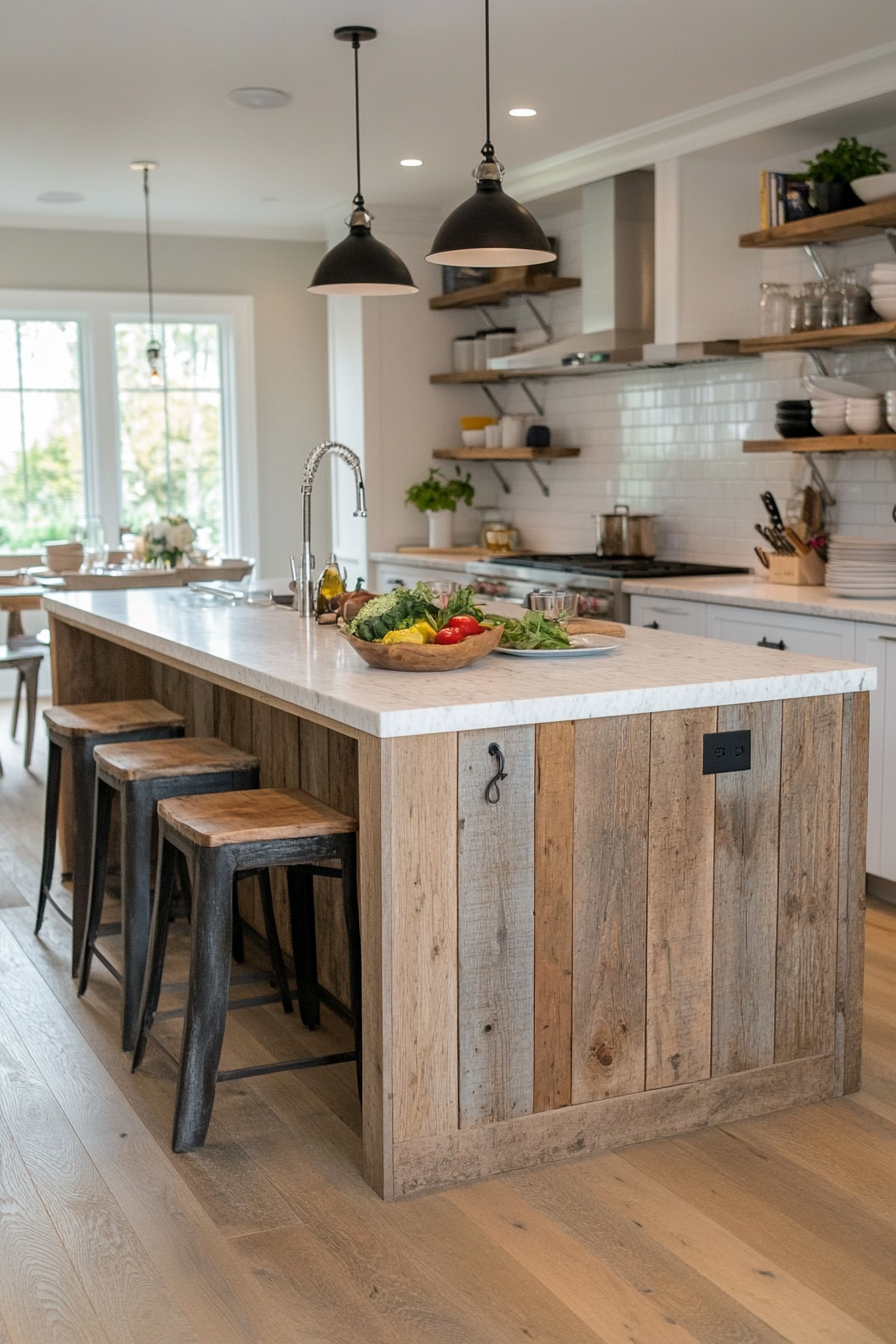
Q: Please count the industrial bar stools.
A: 3